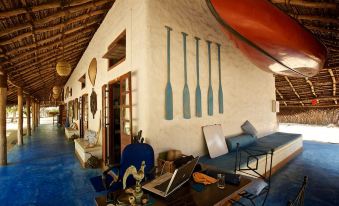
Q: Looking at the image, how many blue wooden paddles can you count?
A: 5